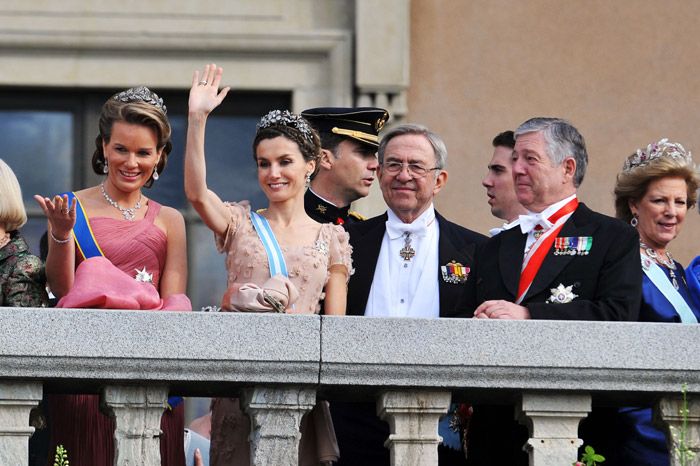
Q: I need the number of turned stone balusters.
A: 6